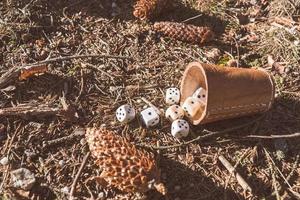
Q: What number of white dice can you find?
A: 7